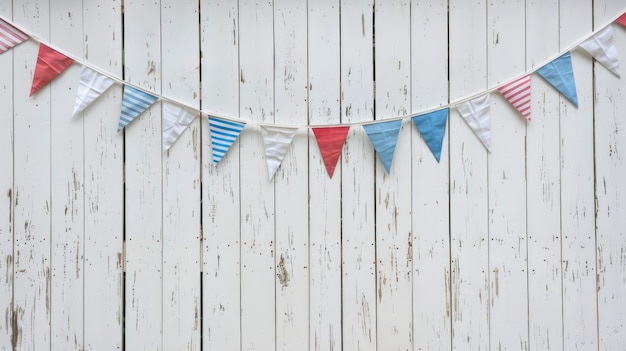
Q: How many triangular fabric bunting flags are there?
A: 15